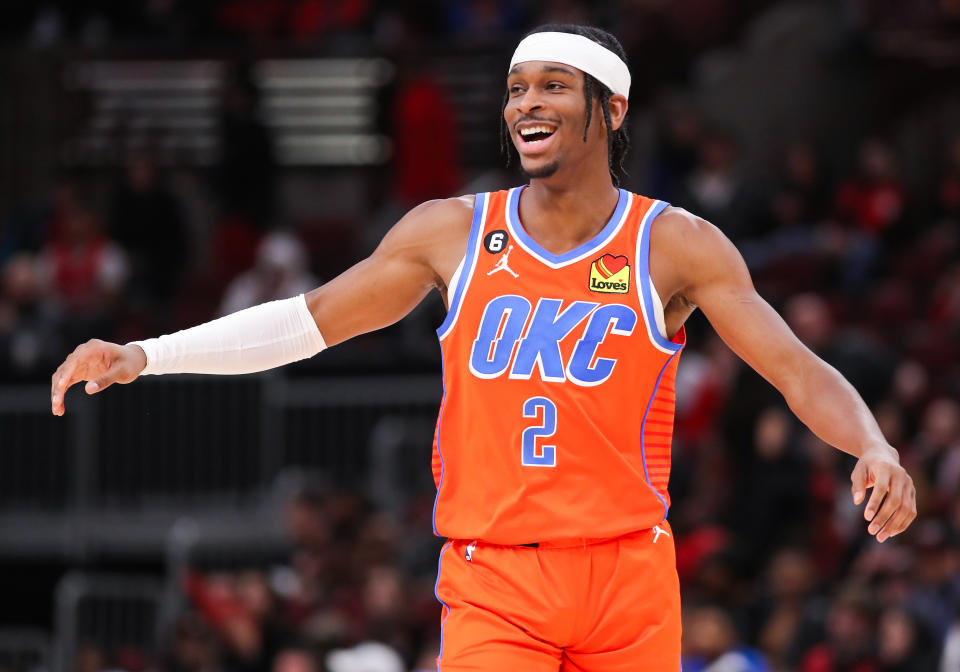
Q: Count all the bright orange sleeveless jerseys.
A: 1